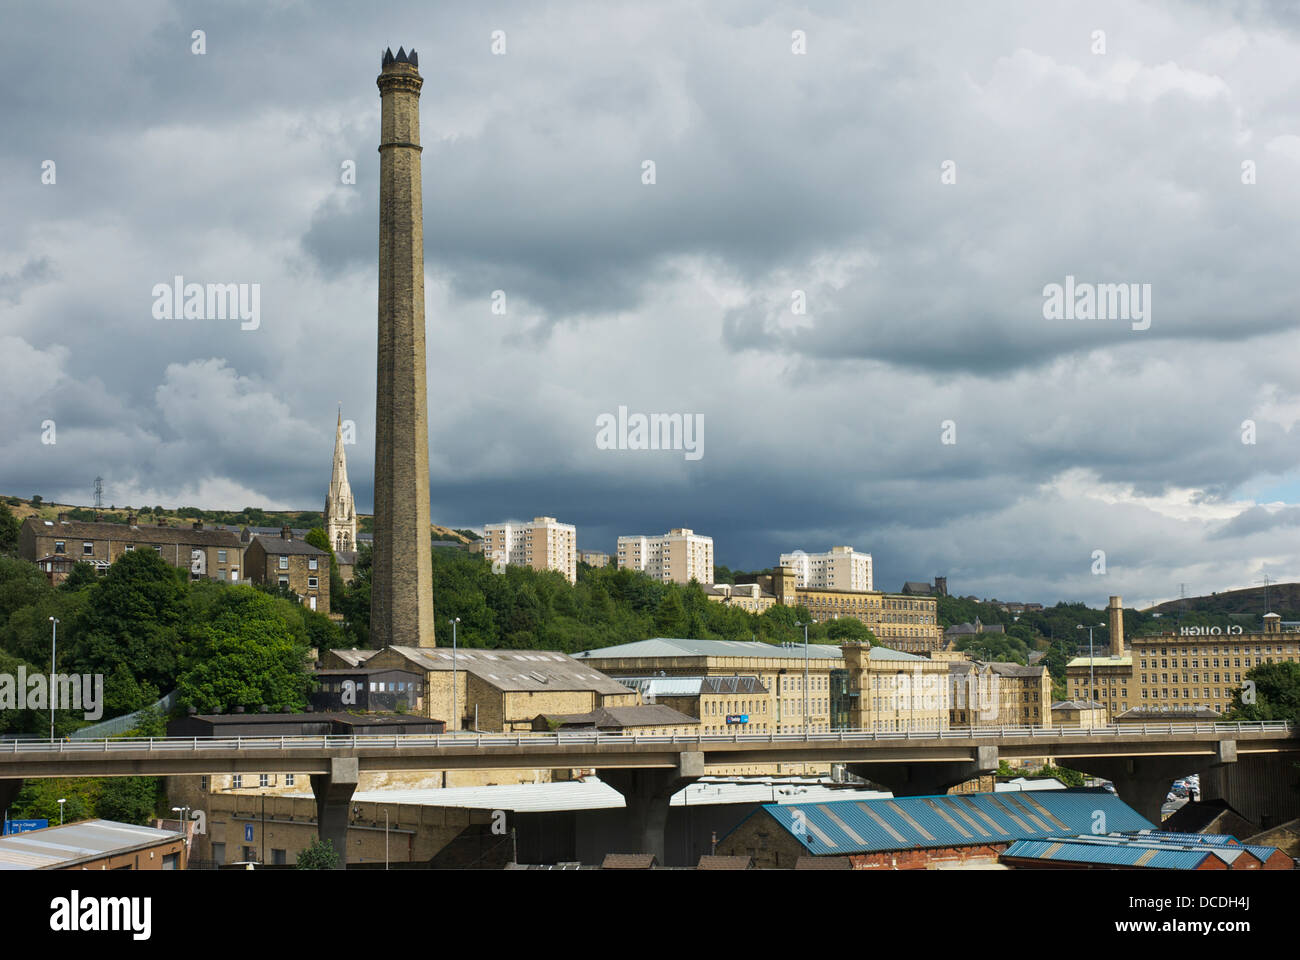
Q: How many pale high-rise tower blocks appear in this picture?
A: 3